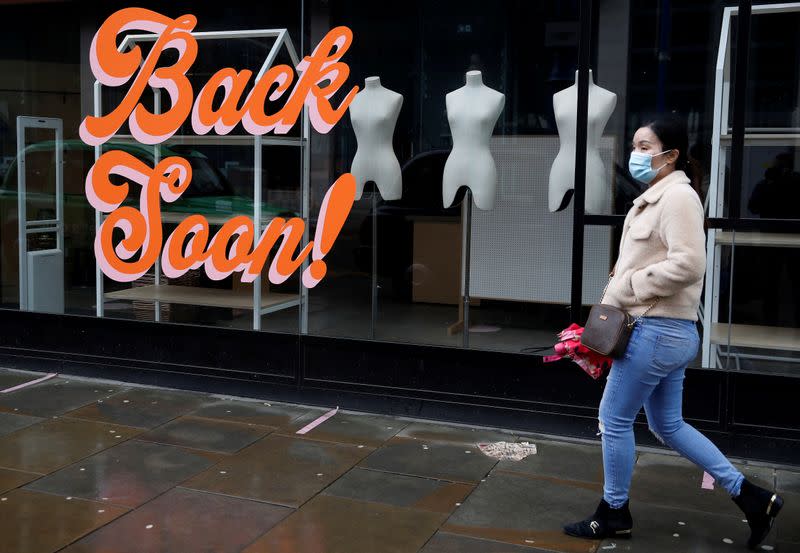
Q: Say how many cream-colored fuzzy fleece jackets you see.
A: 1